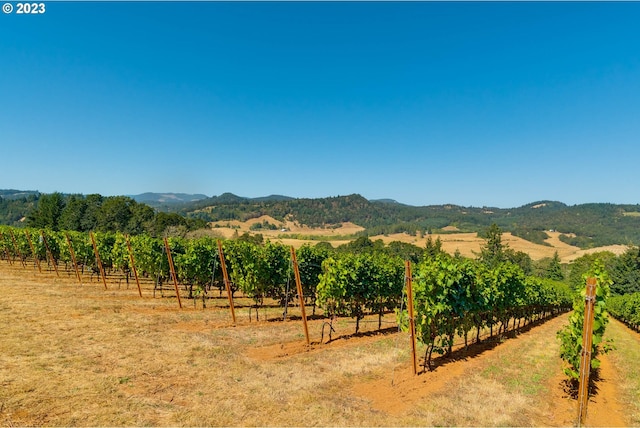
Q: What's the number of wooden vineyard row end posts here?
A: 12